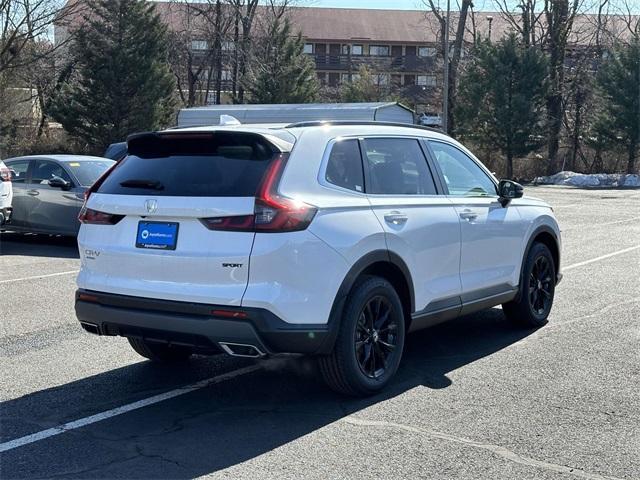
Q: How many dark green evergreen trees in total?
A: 4